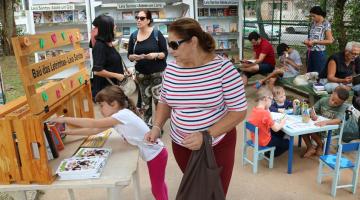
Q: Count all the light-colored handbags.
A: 1